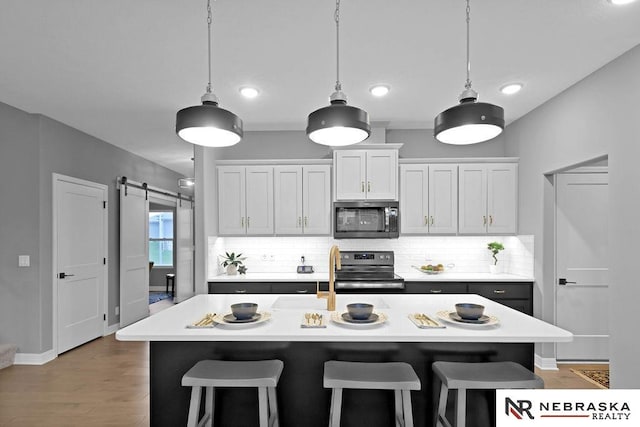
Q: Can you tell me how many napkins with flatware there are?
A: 3